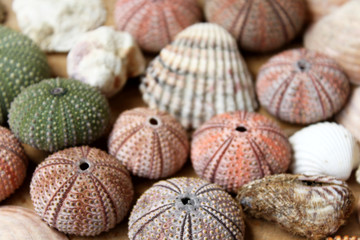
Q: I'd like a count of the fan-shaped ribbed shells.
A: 2